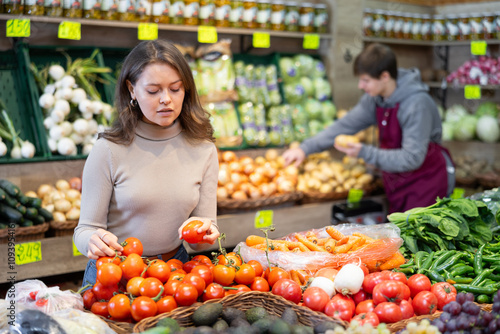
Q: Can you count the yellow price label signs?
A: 13